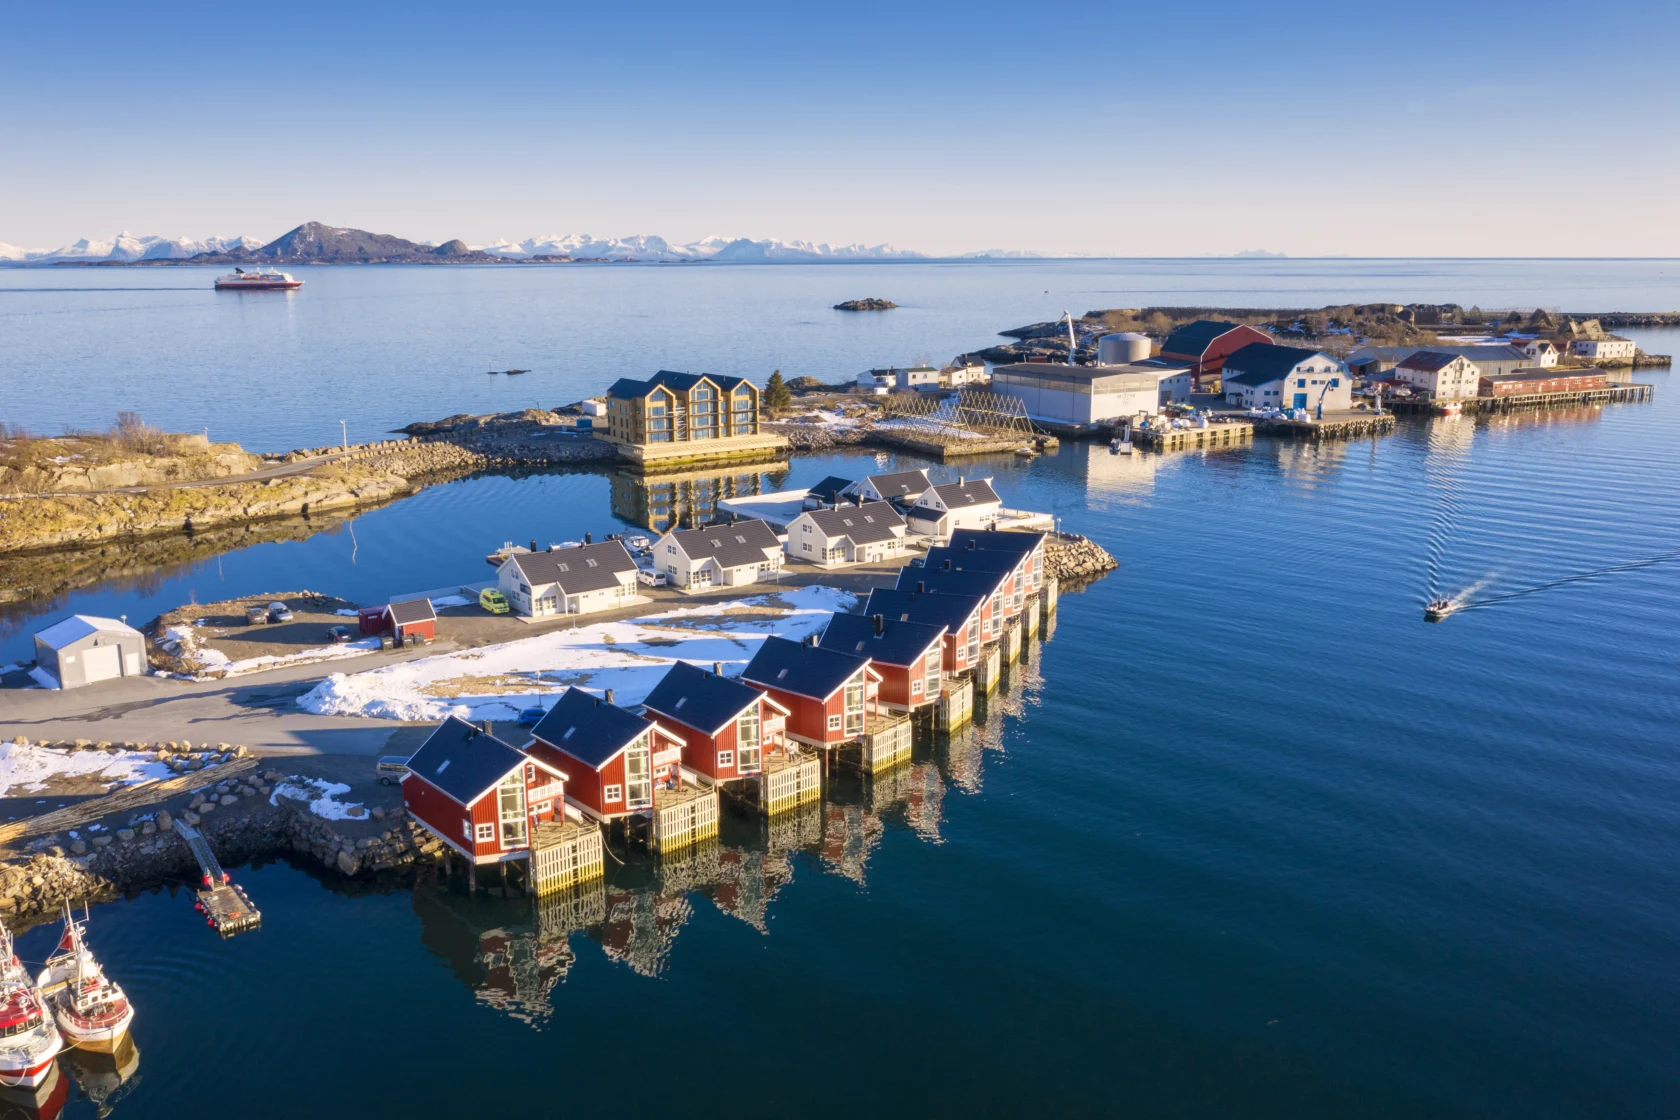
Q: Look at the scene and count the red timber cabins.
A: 9